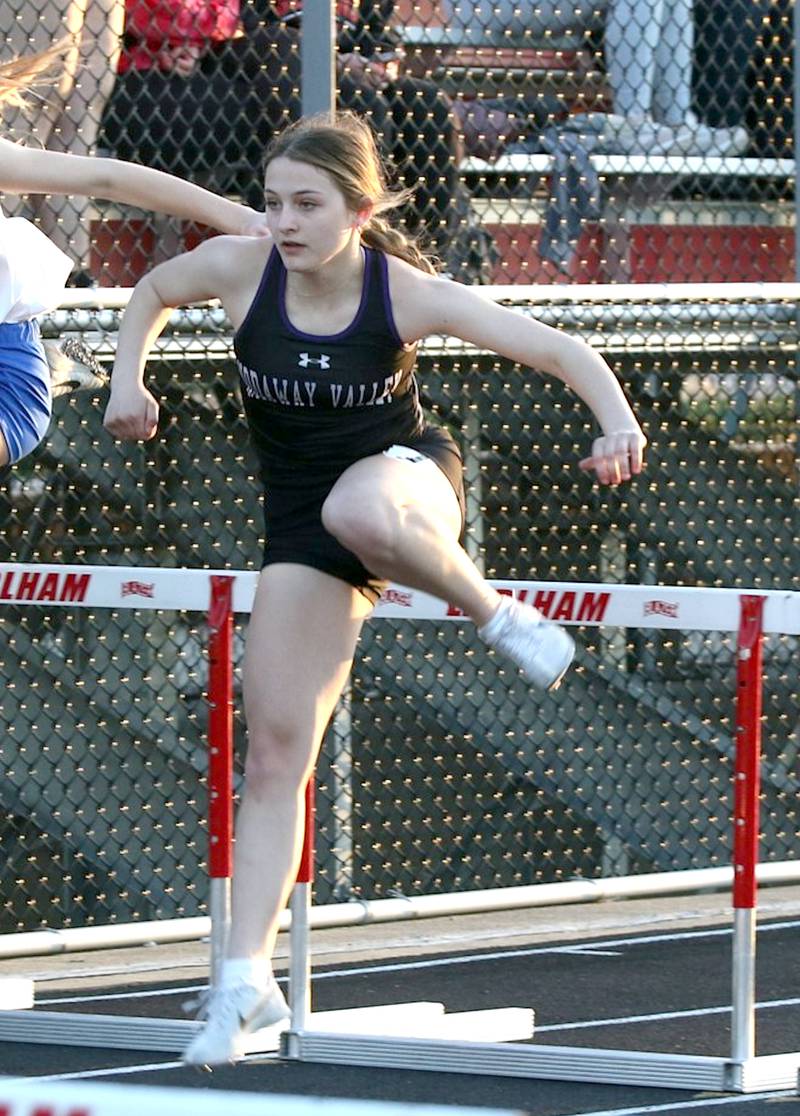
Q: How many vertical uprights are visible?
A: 3